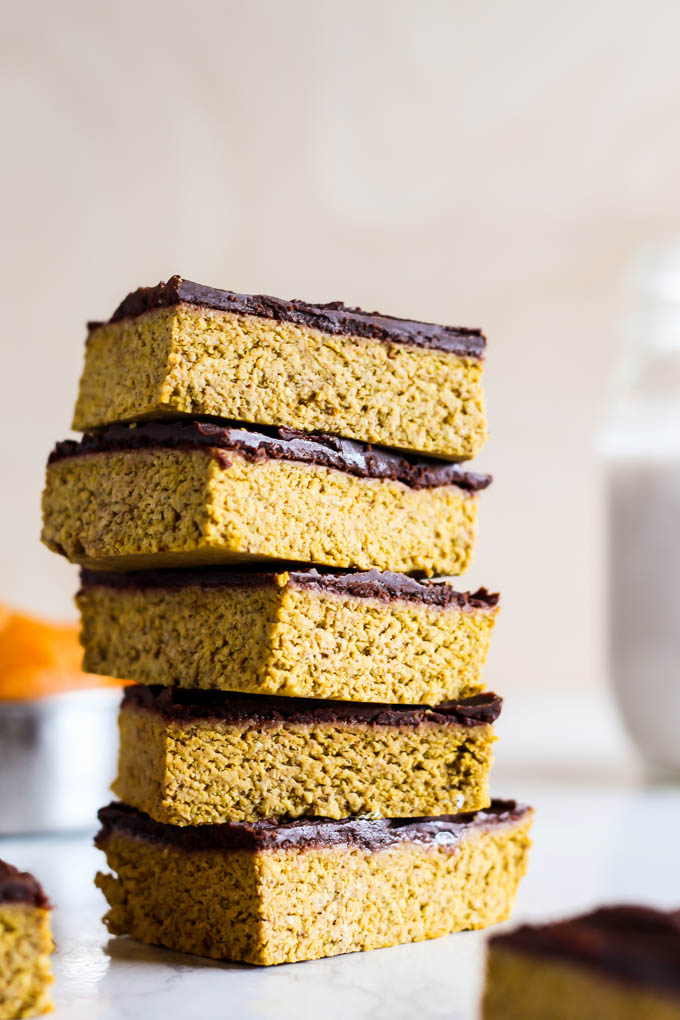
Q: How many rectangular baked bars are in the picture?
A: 7